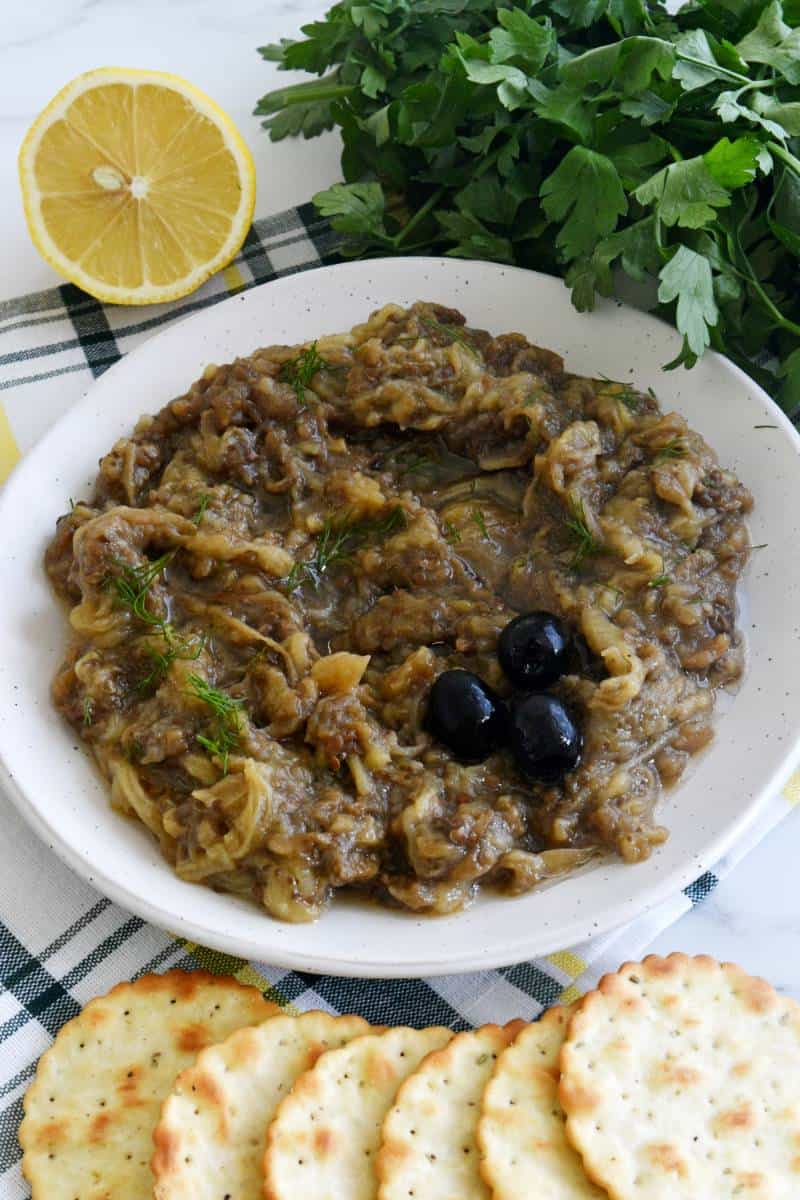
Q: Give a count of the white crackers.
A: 6